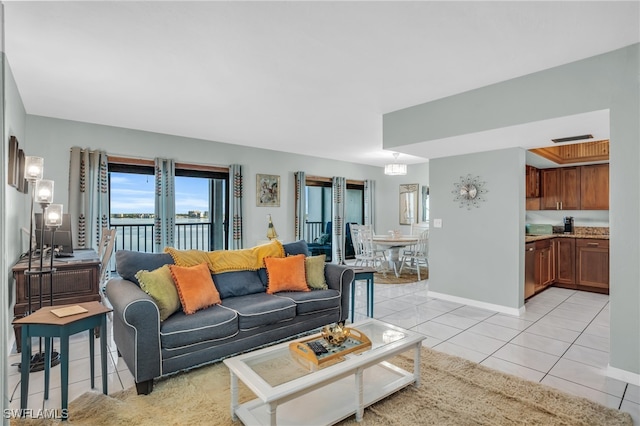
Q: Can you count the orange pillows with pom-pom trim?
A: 2